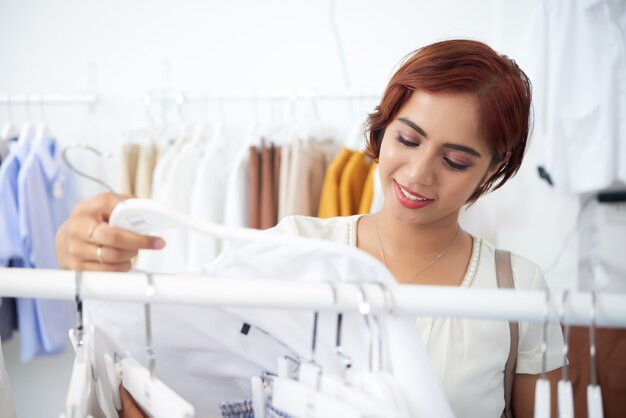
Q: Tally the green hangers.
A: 0